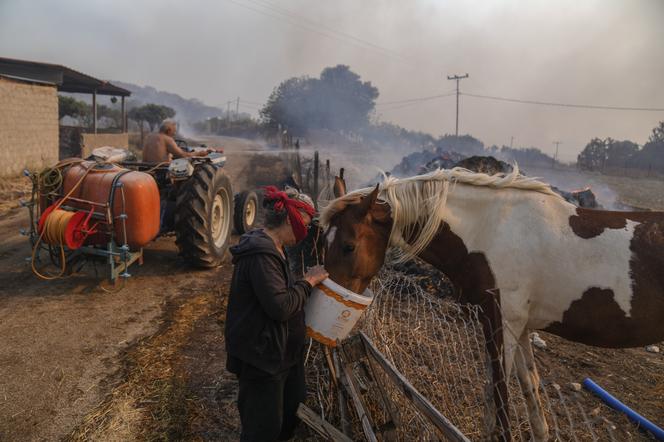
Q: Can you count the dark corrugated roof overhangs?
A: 1